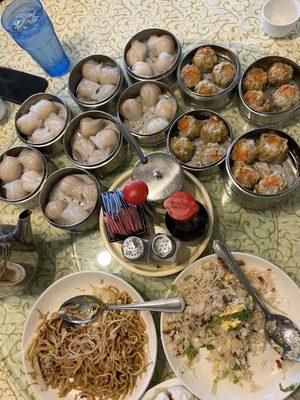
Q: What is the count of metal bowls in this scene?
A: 11